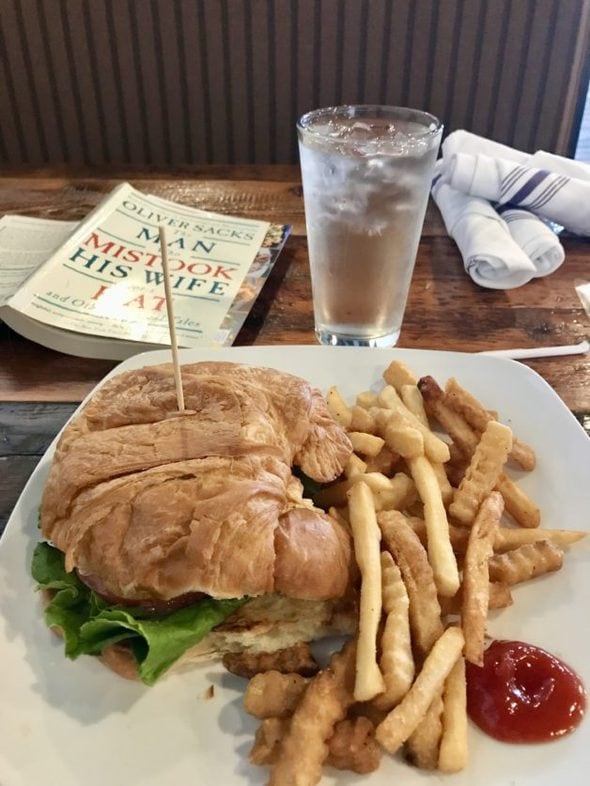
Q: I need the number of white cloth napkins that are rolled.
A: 4